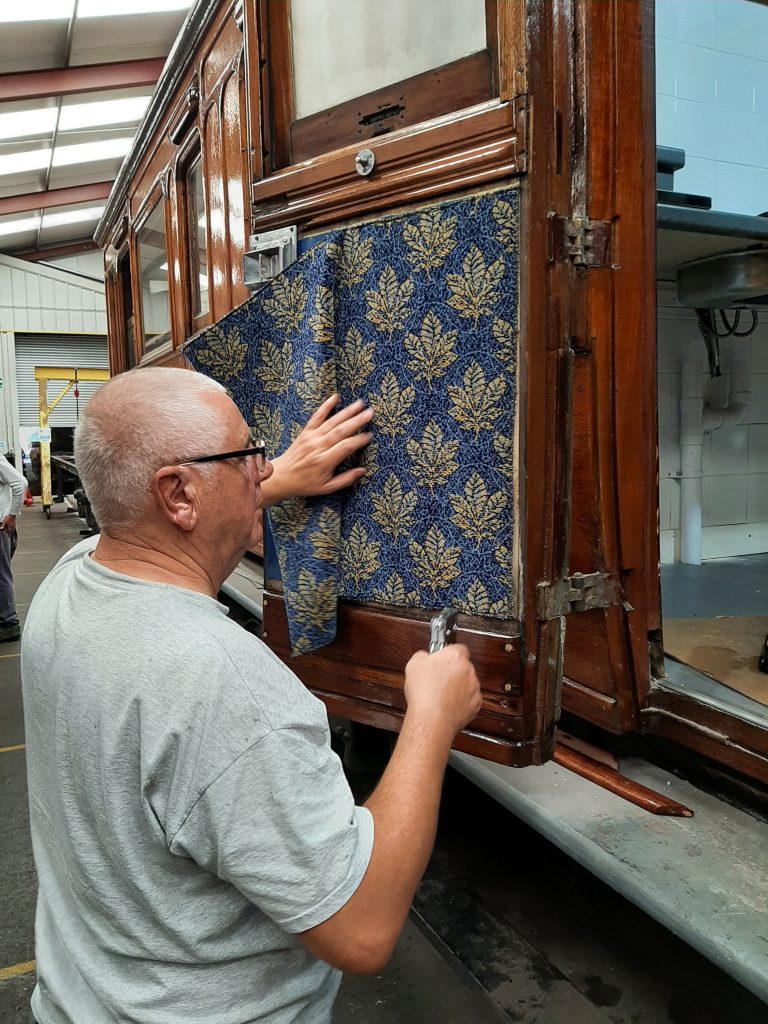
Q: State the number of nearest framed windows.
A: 1